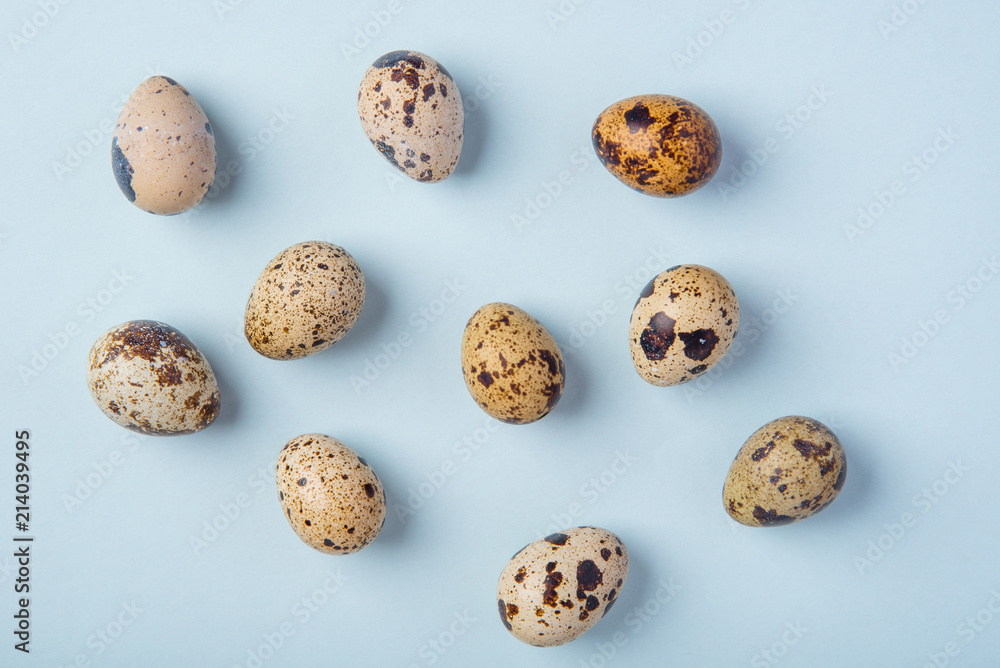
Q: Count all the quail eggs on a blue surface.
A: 10